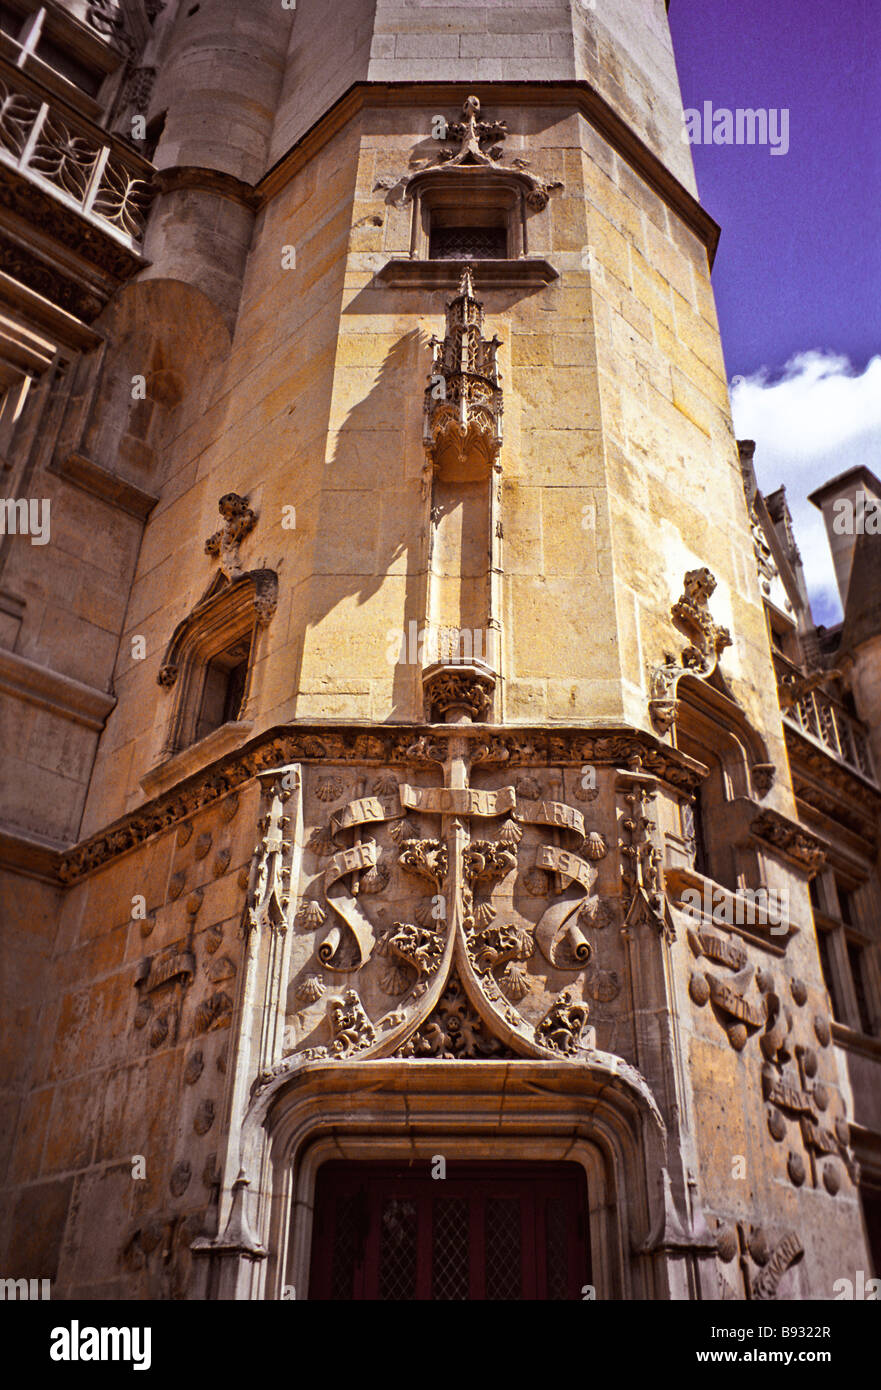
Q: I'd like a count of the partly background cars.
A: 0